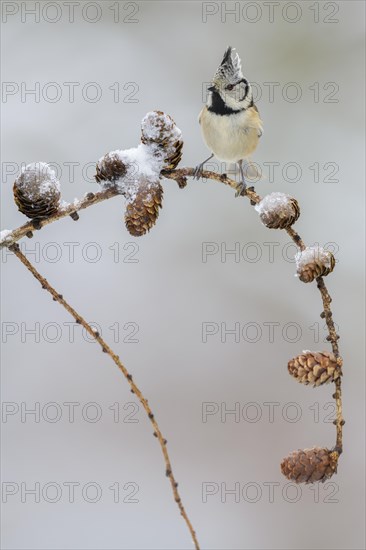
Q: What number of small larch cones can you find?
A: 8